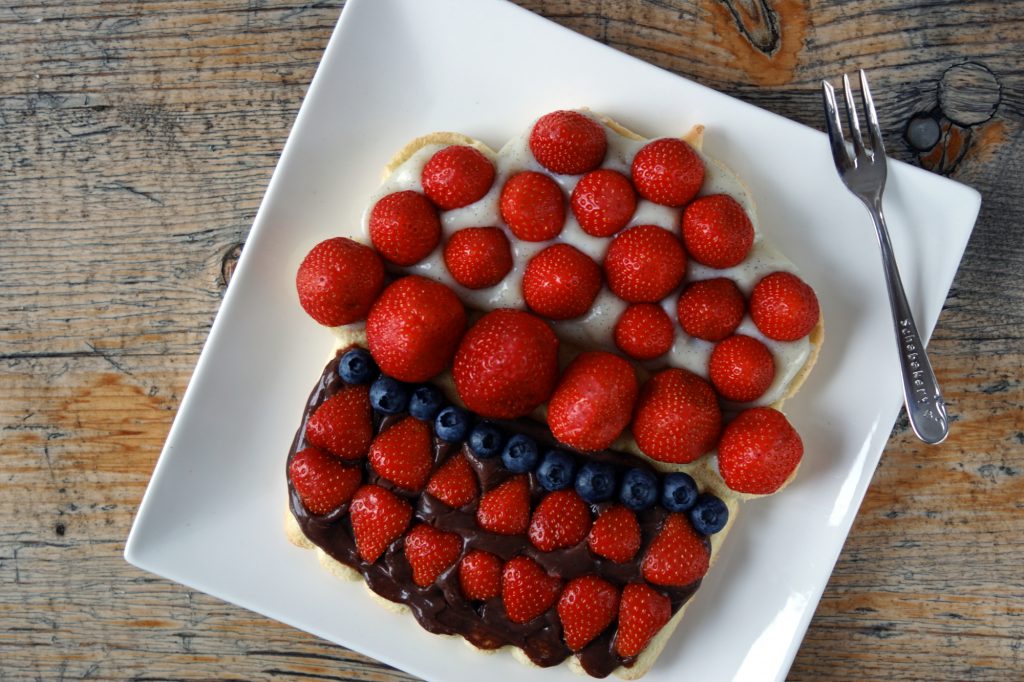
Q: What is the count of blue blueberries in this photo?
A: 11